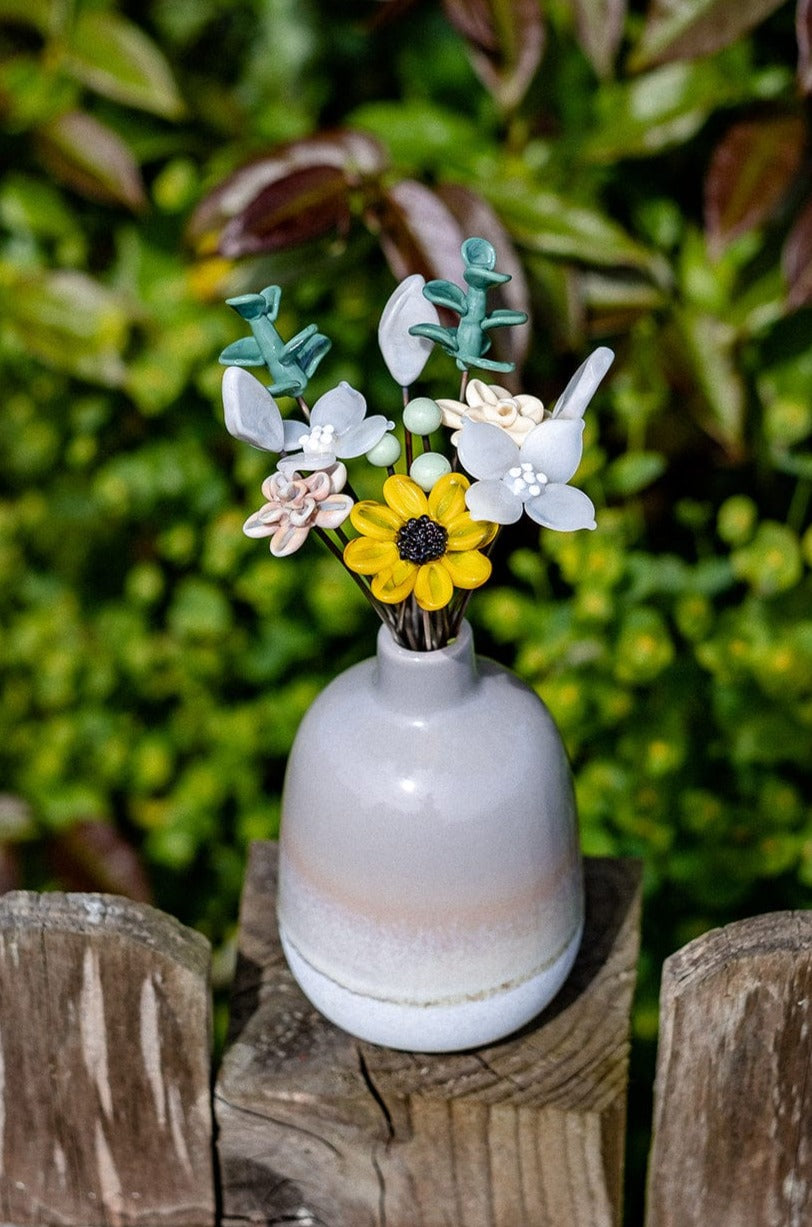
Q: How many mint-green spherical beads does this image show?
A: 3